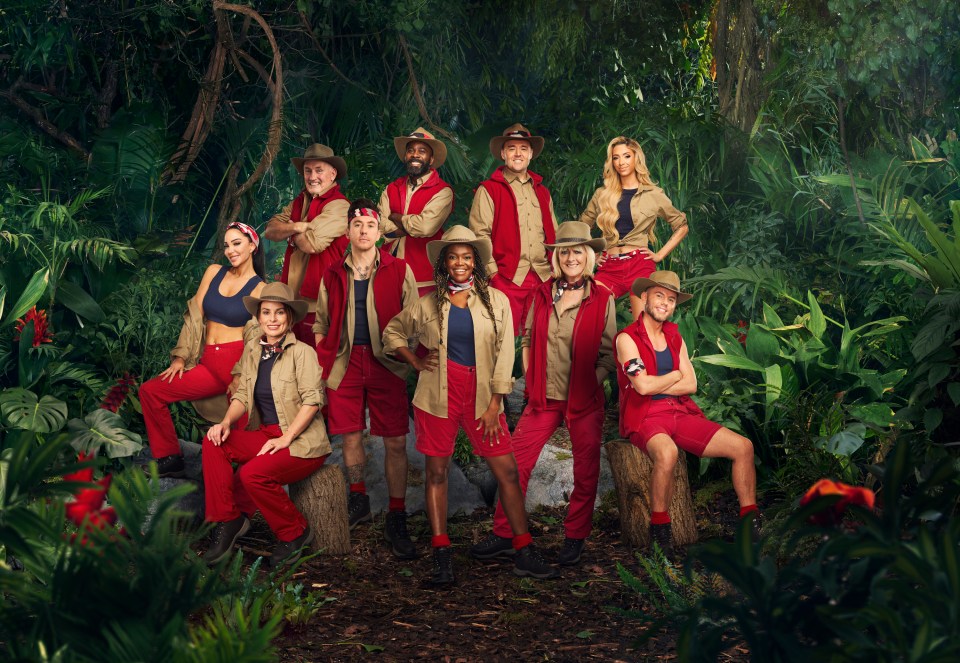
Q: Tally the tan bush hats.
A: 7